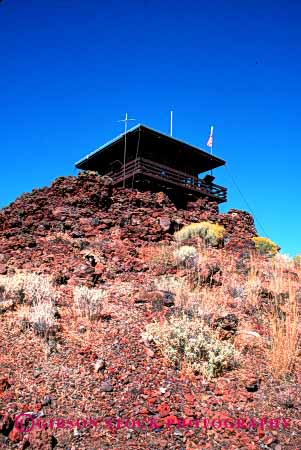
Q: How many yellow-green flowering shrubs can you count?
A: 2